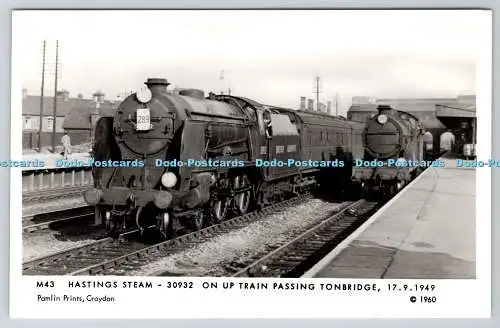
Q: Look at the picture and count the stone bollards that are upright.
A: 0